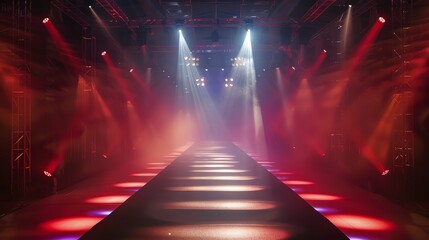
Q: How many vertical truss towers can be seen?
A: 4